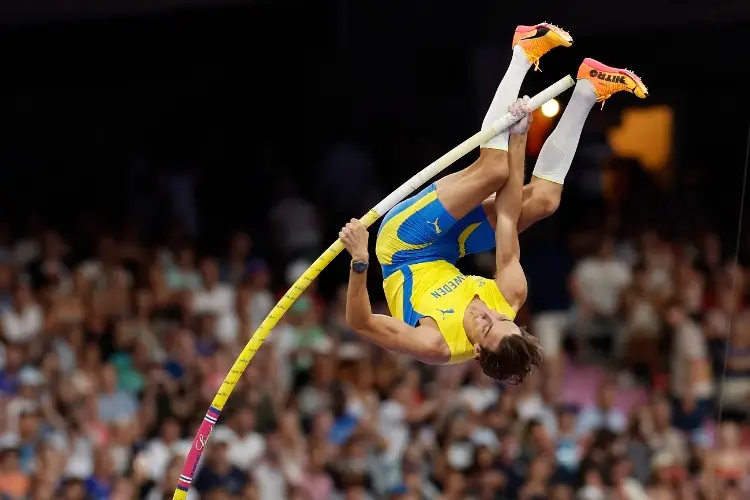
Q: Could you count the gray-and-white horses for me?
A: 0